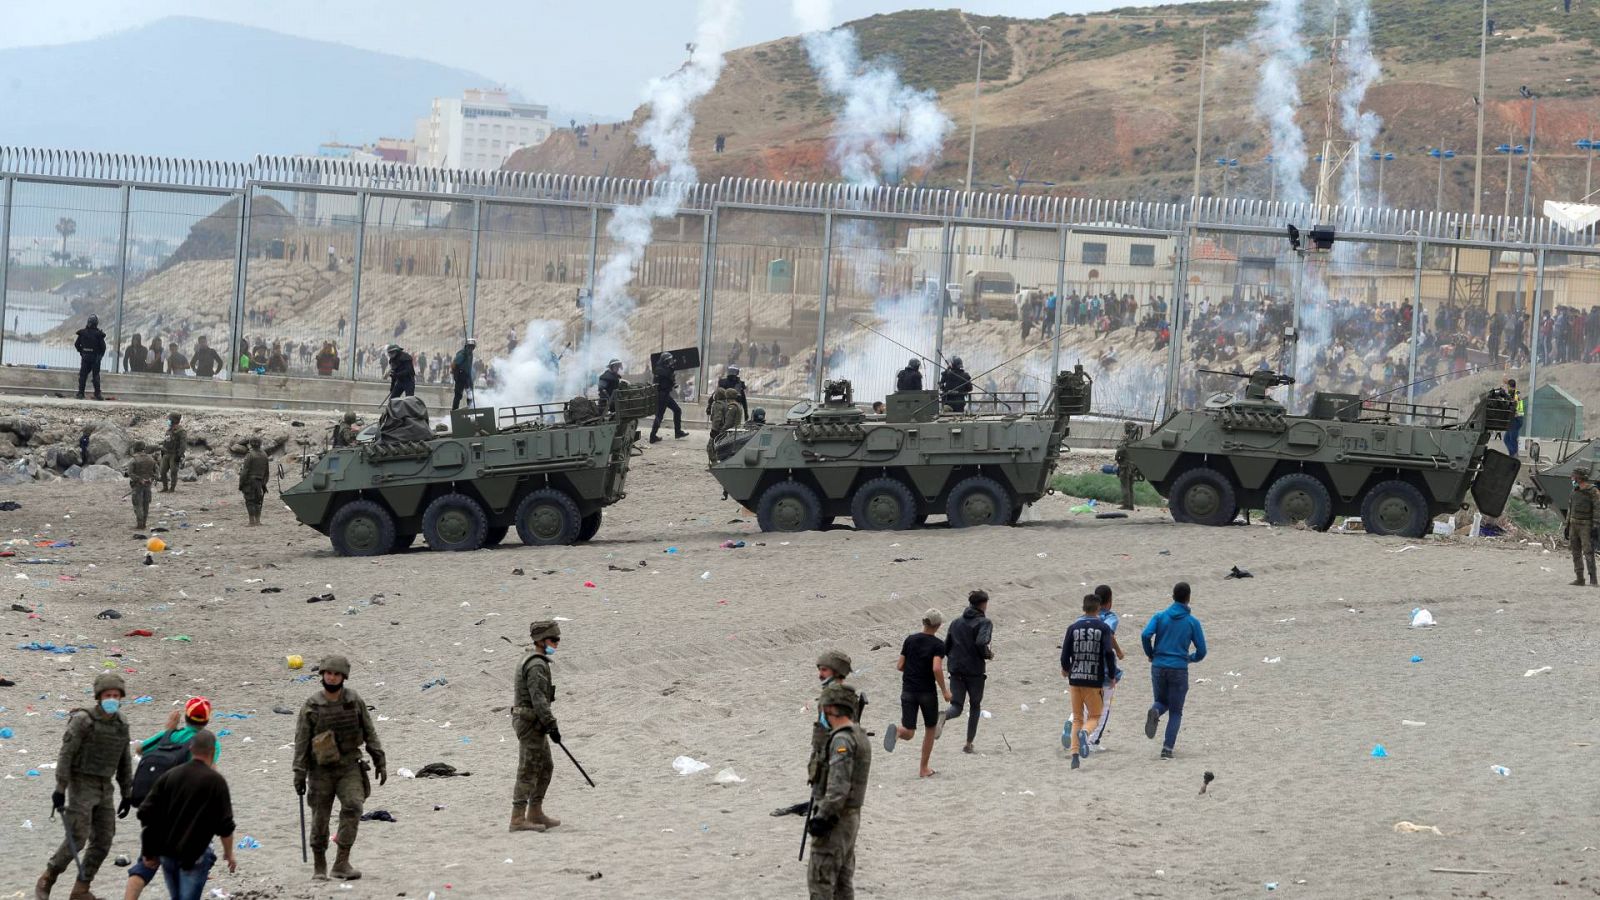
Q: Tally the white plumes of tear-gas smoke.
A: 4